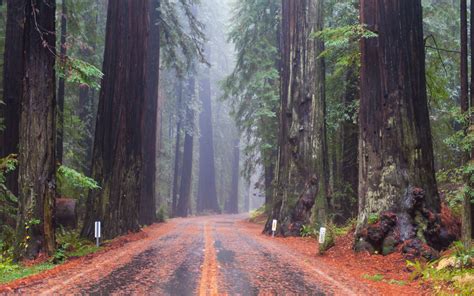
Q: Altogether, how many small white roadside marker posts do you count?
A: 3